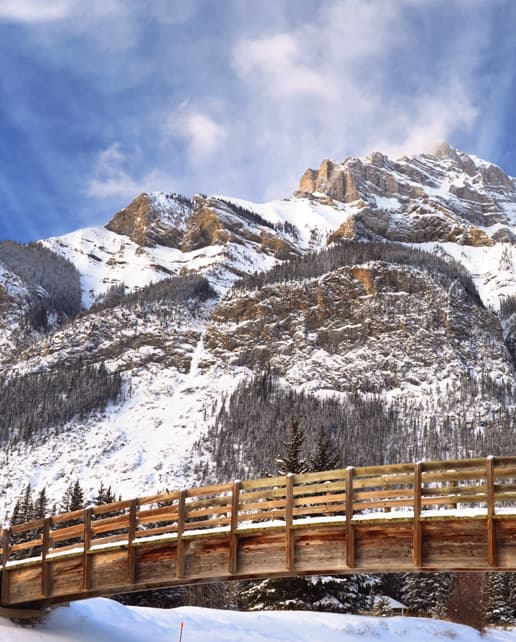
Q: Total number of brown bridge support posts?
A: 10